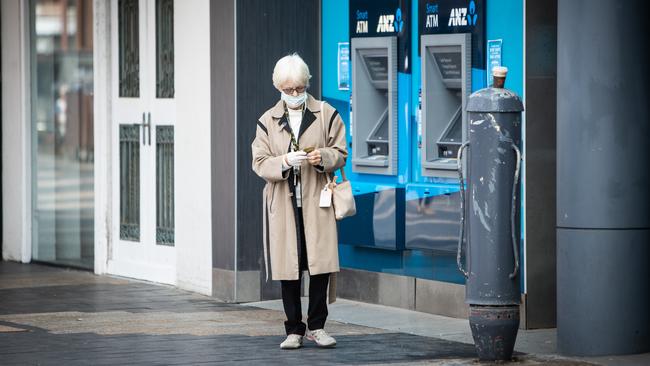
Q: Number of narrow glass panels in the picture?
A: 4